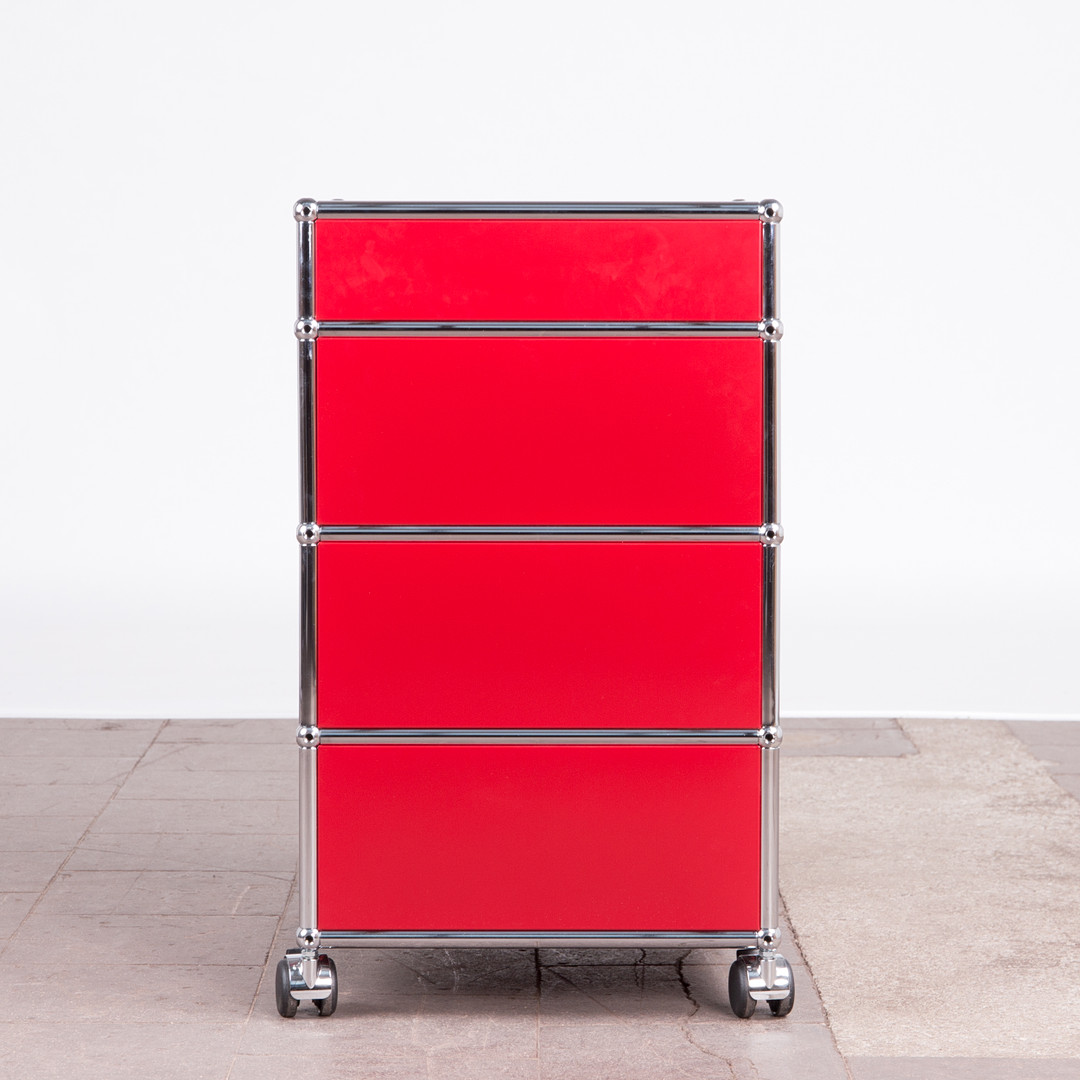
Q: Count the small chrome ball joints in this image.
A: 10